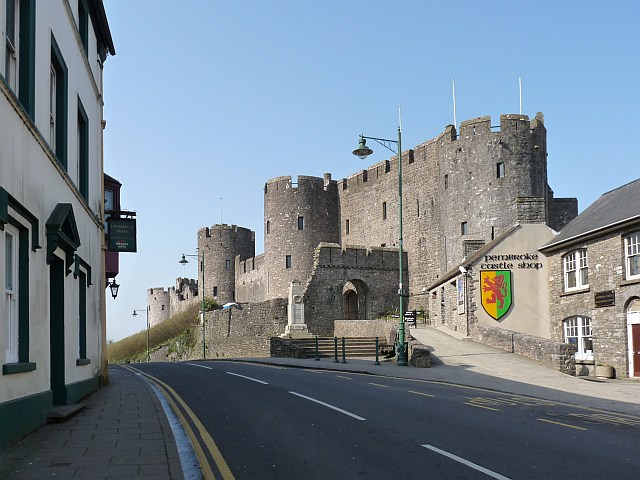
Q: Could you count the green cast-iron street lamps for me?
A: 3